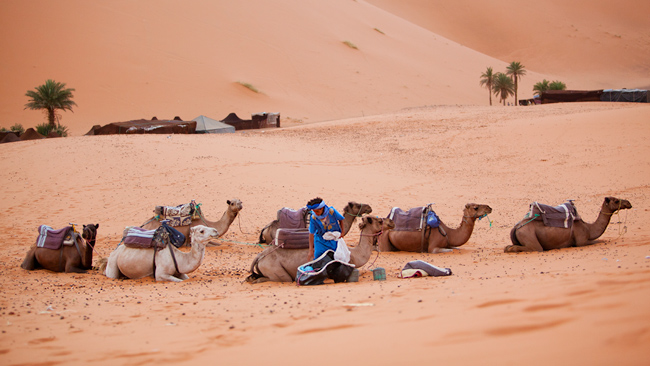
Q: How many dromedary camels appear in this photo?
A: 7